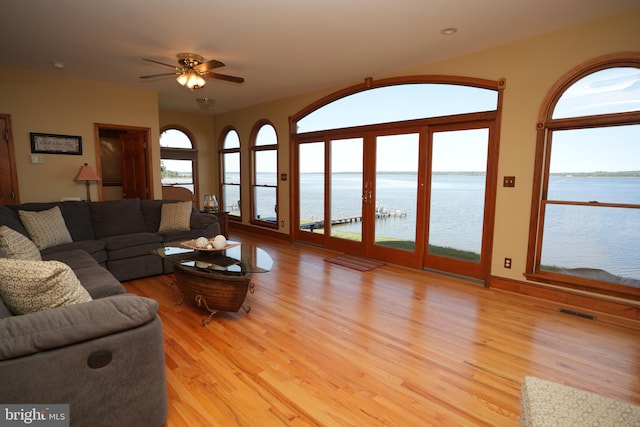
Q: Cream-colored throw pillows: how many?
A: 4